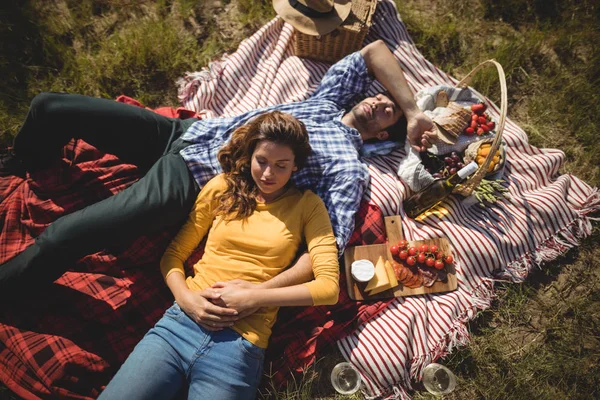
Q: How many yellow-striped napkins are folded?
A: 0